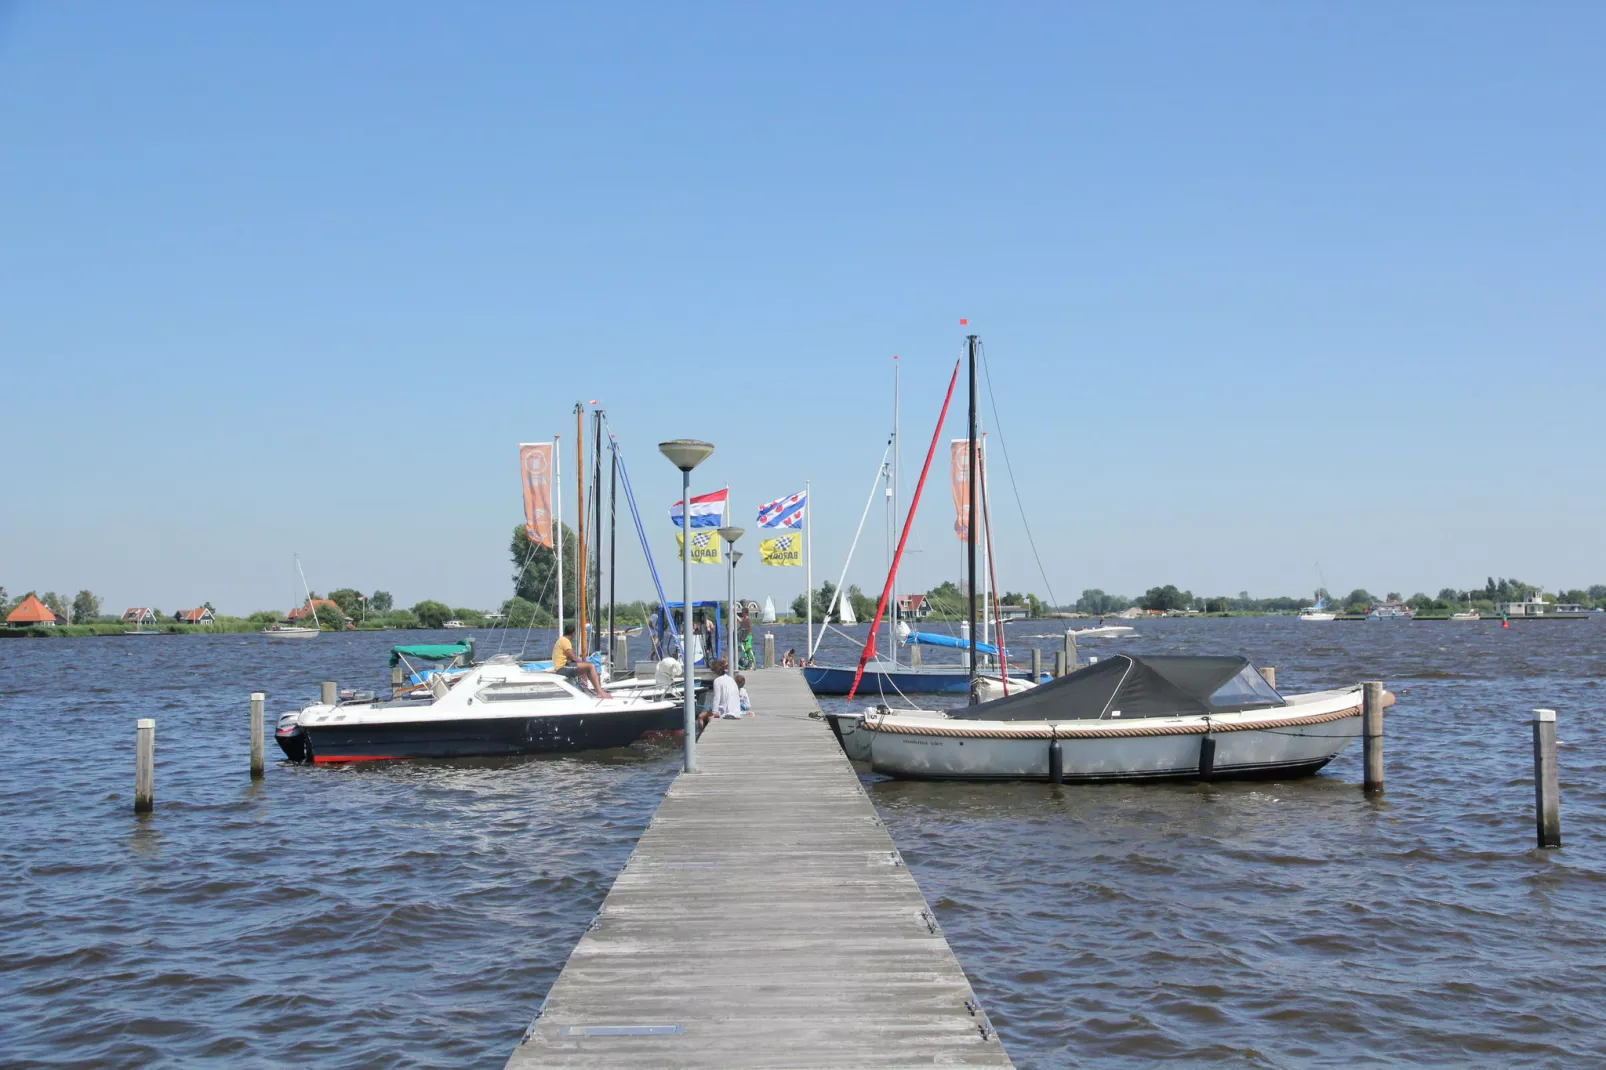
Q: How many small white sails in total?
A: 2